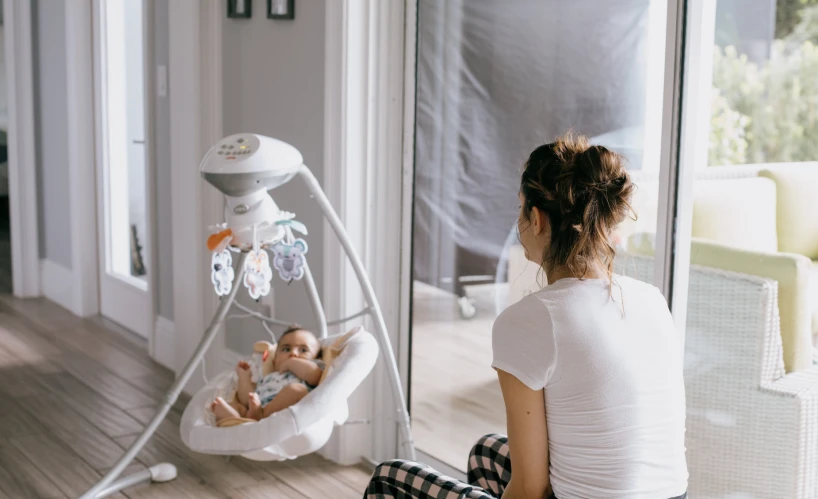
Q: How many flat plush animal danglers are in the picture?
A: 3